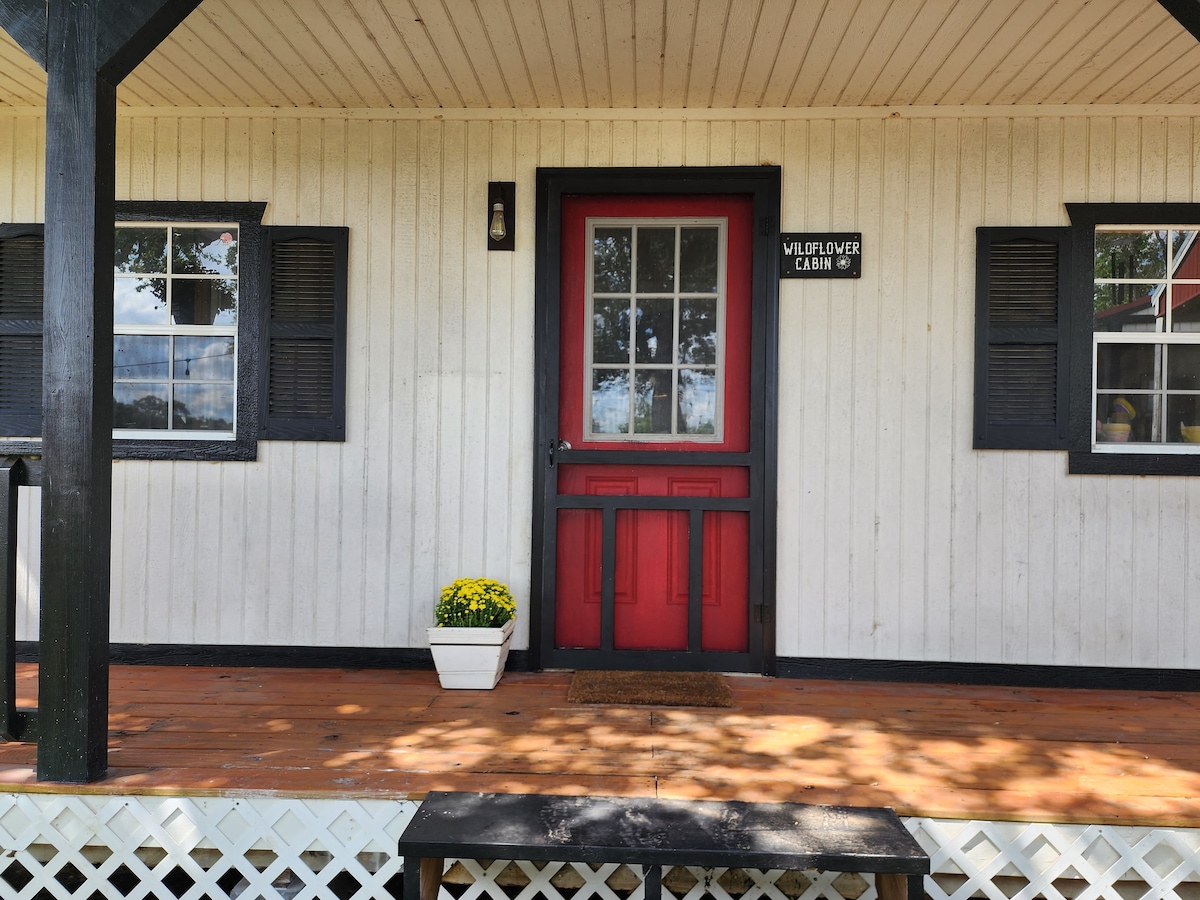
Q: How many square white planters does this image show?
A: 1